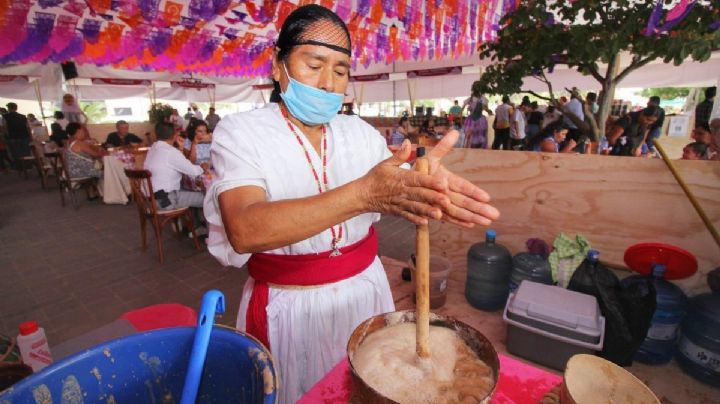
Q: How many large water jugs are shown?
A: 5